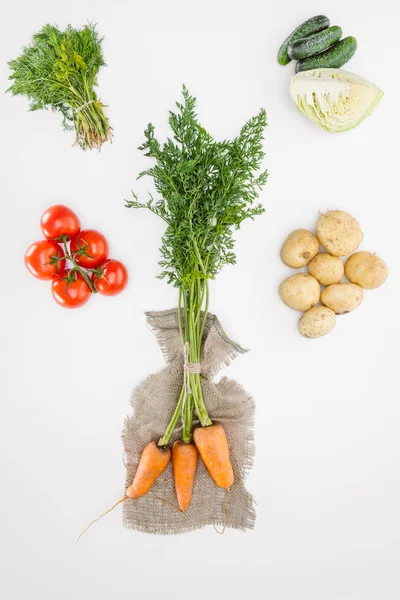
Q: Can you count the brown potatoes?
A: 7